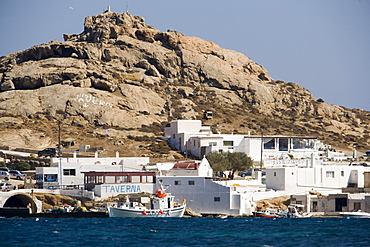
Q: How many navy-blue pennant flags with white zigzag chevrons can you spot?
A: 0